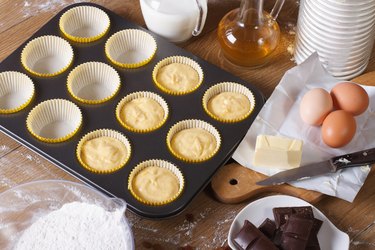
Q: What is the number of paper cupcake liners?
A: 12